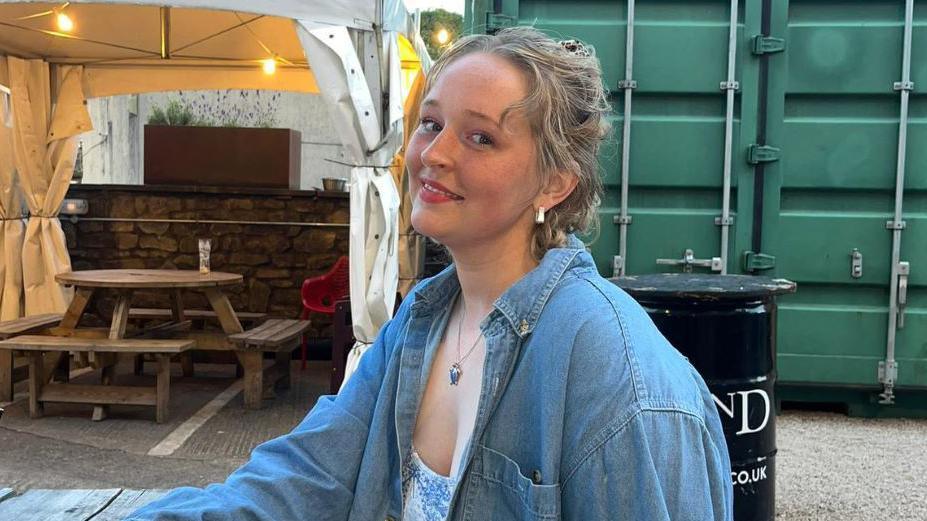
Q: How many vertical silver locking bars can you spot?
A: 3